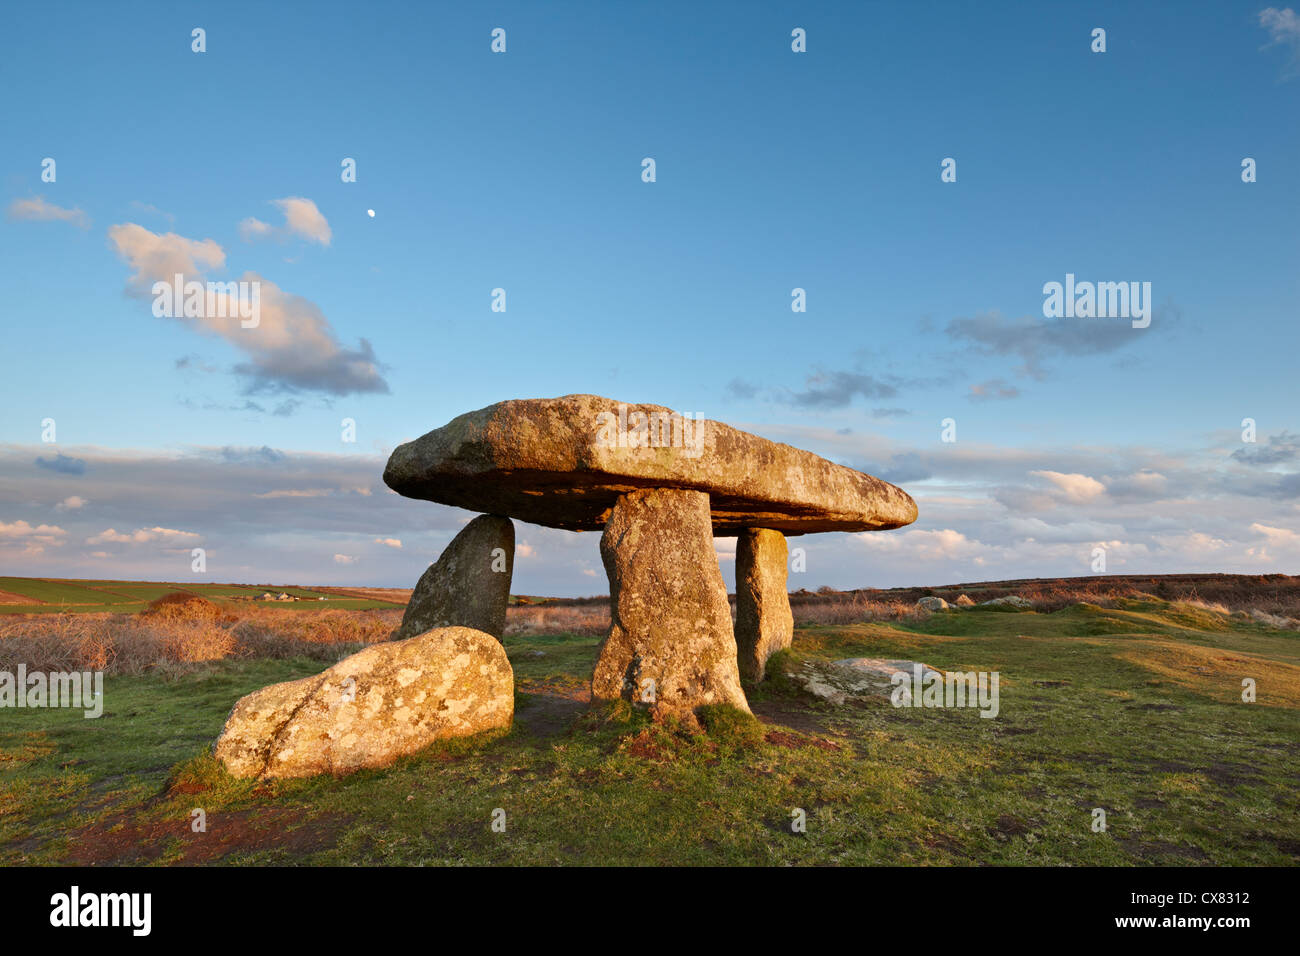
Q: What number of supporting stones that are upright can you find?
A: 3